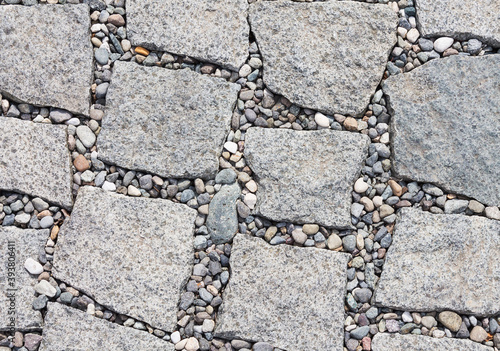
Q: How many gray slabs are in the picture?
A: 14